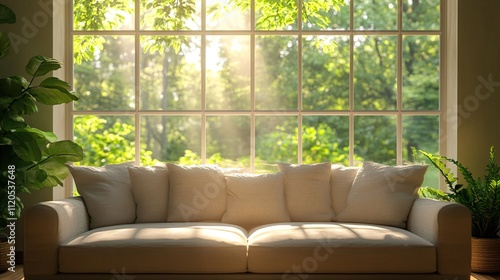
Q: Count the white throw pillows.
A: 7